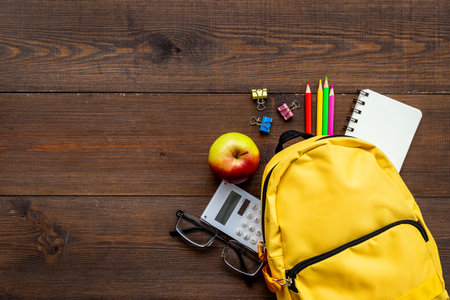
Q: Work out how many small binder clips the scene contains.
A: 3